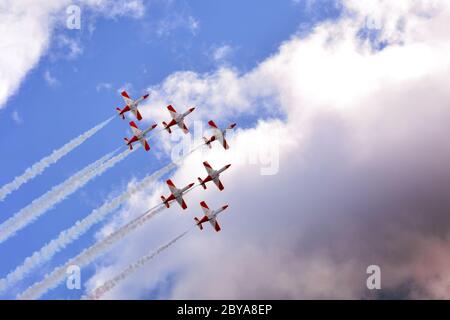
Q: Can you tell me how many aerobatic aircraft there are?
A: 7